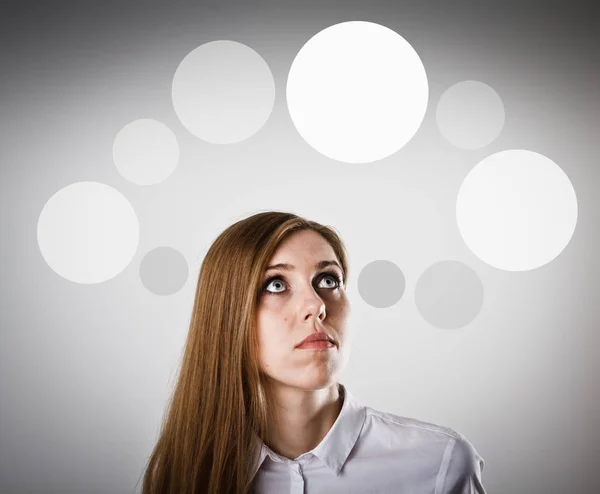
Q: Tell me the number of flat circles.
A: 9